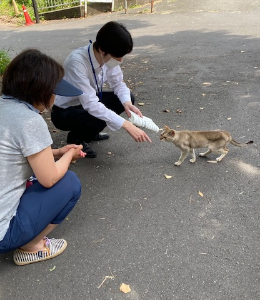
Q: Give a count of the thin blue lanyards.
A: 1